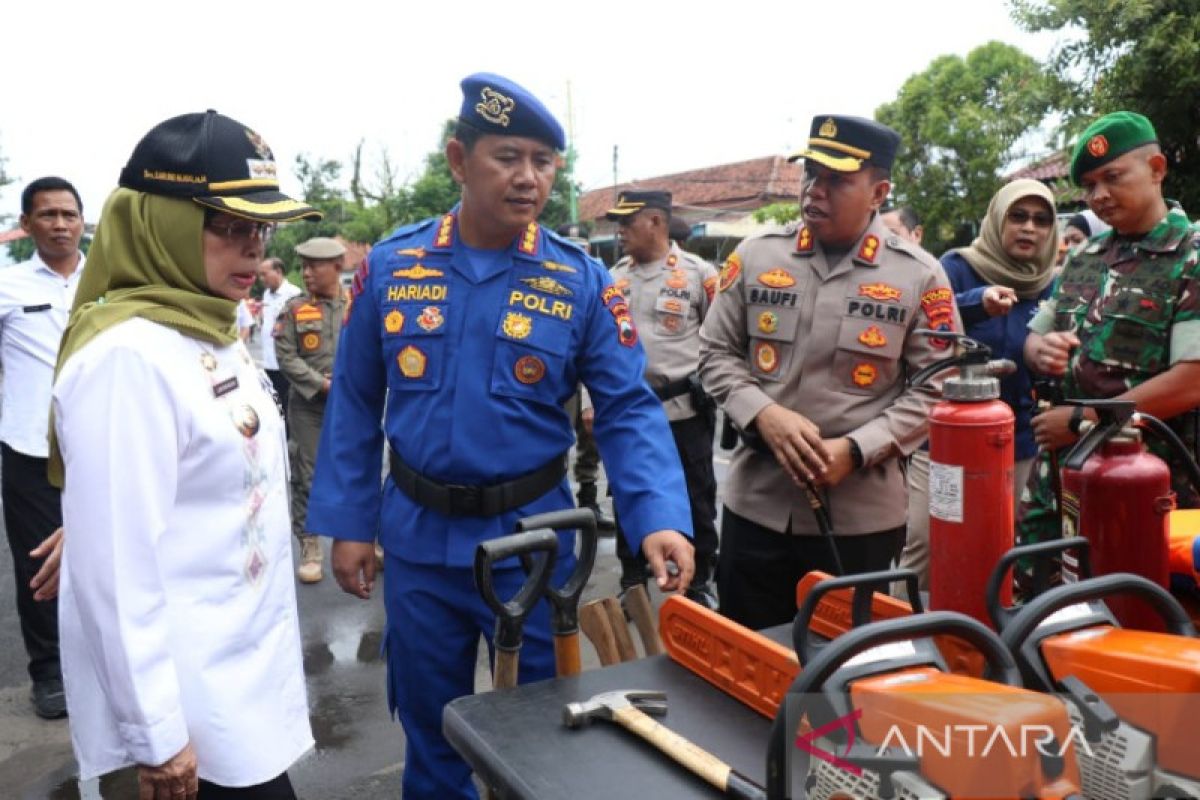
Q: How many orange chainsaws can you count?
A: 2